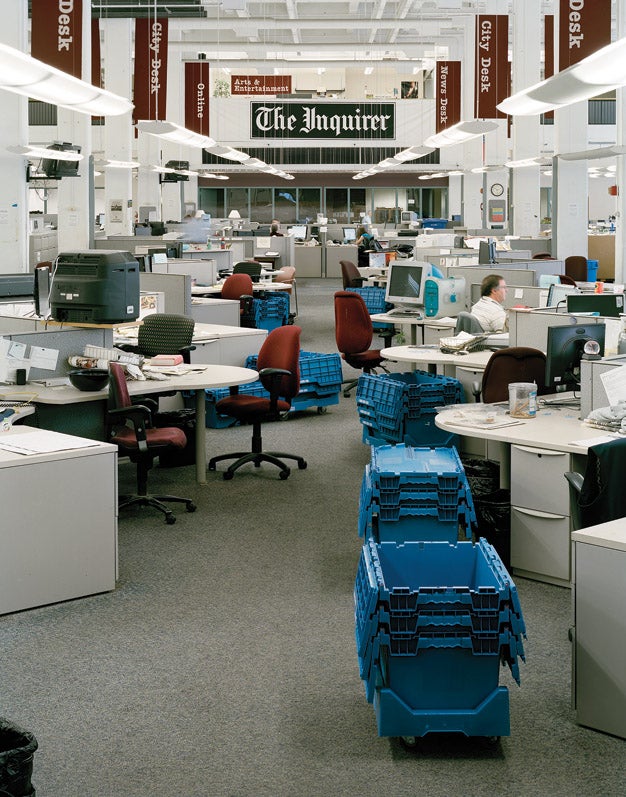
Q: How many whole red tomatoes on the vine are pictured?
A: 0